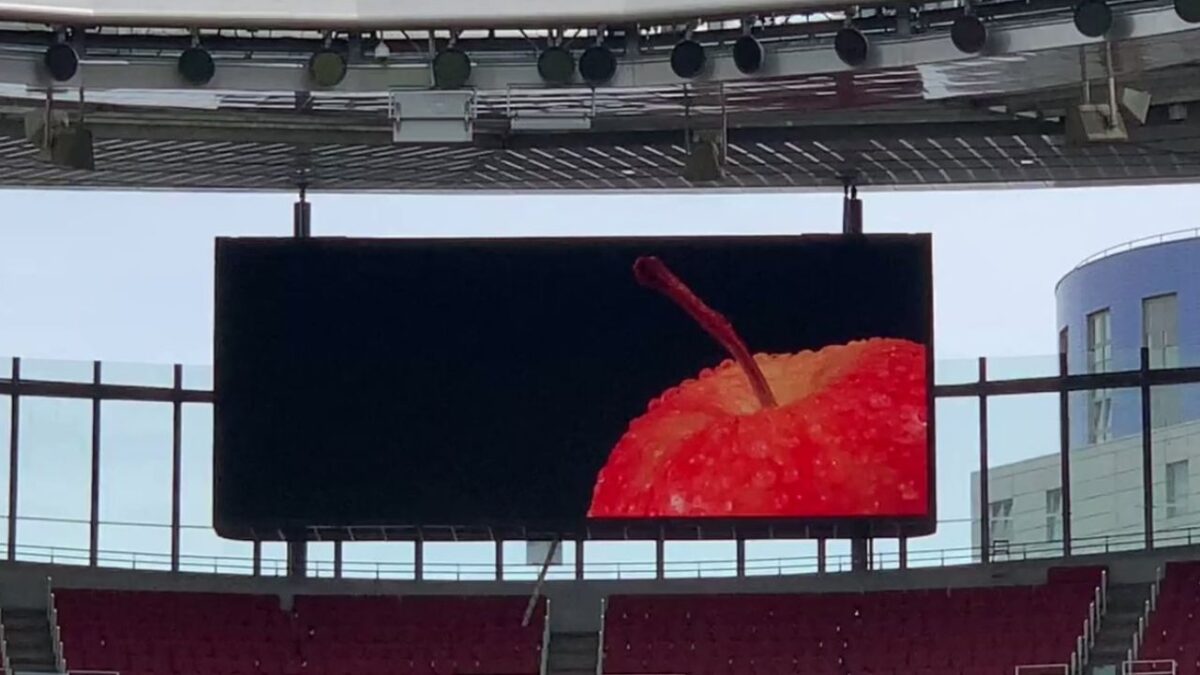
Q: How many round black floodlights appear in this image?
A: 12